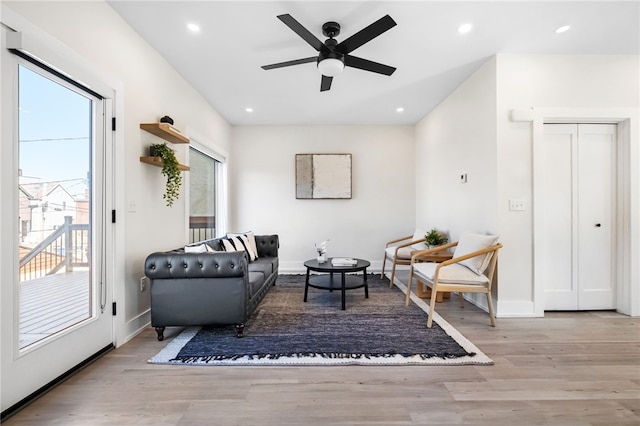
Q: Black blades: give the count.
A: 5